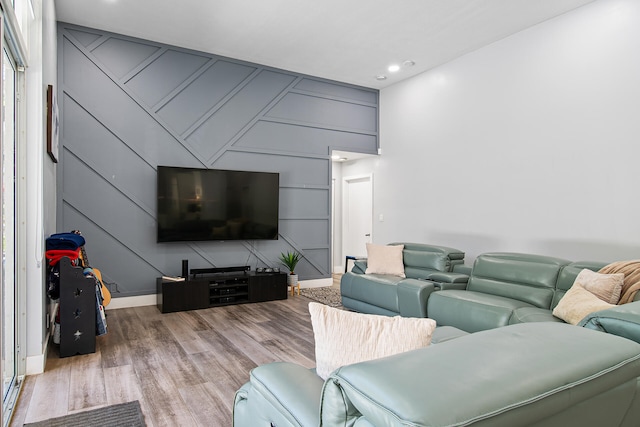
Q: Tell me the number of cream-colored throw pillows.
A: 4